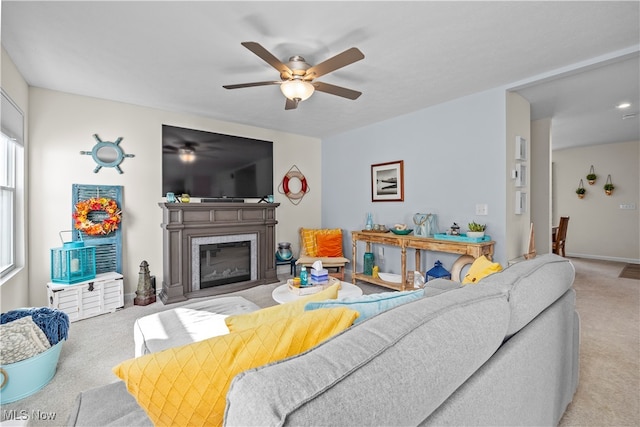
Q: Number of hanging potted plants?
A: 3